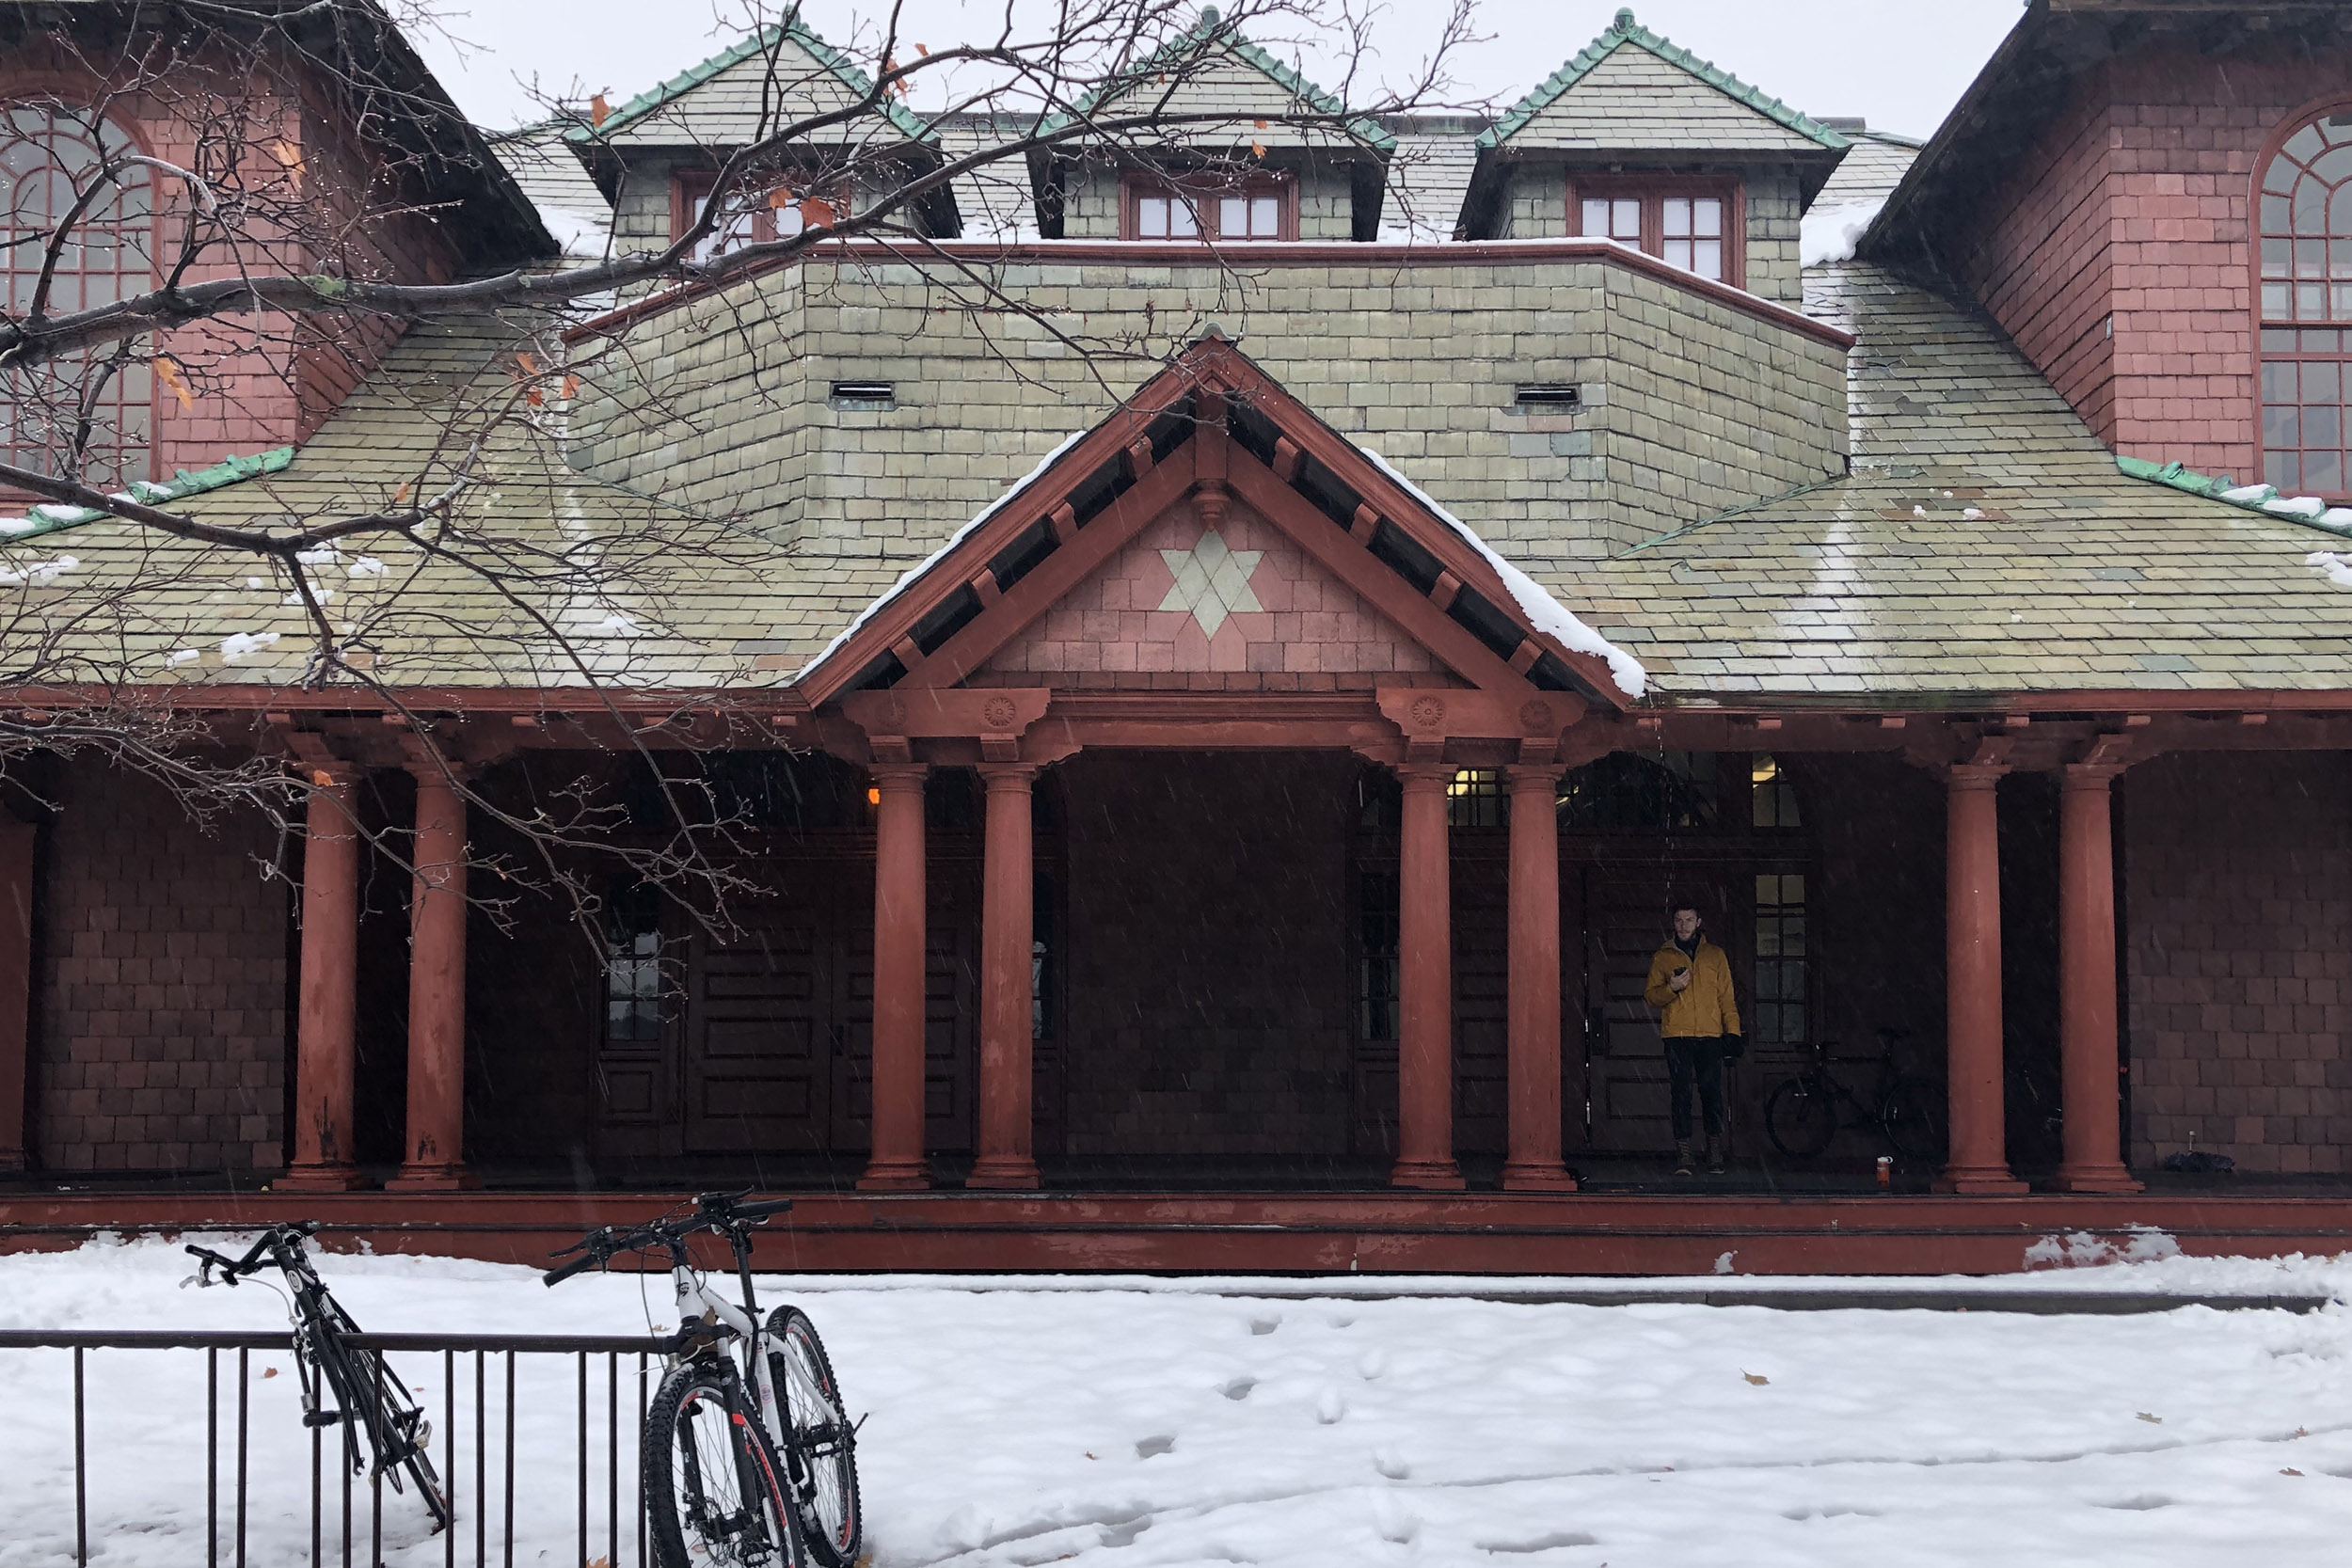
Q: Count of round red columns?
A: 8